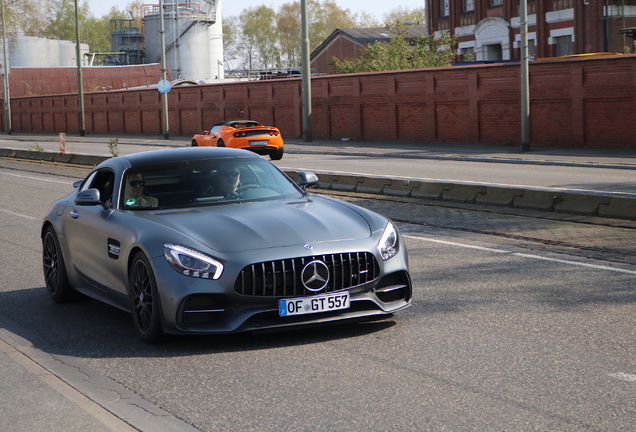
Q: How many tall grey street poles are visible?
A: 5